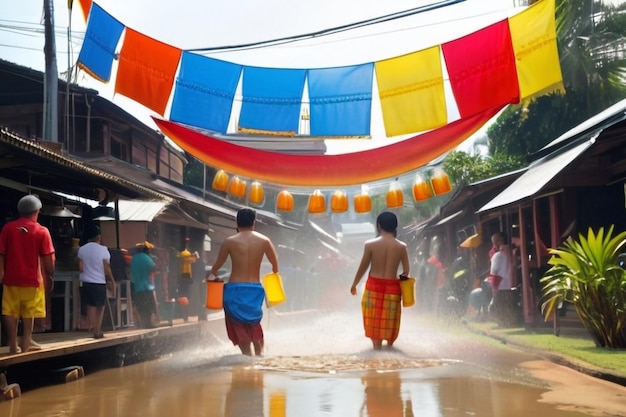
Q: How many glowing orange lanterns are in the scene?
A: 10